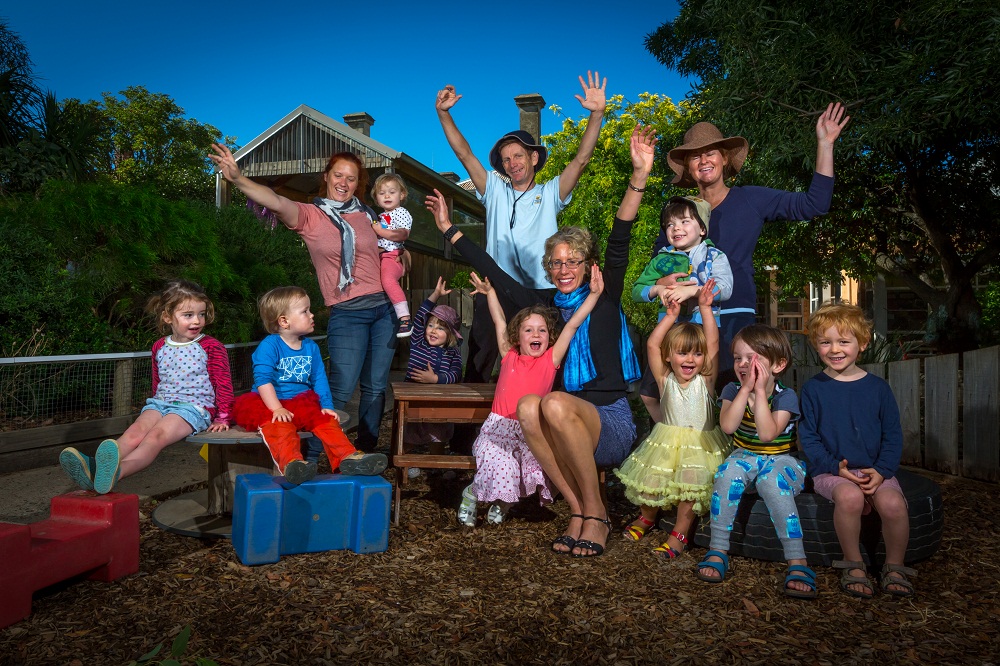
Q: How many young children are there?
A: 9